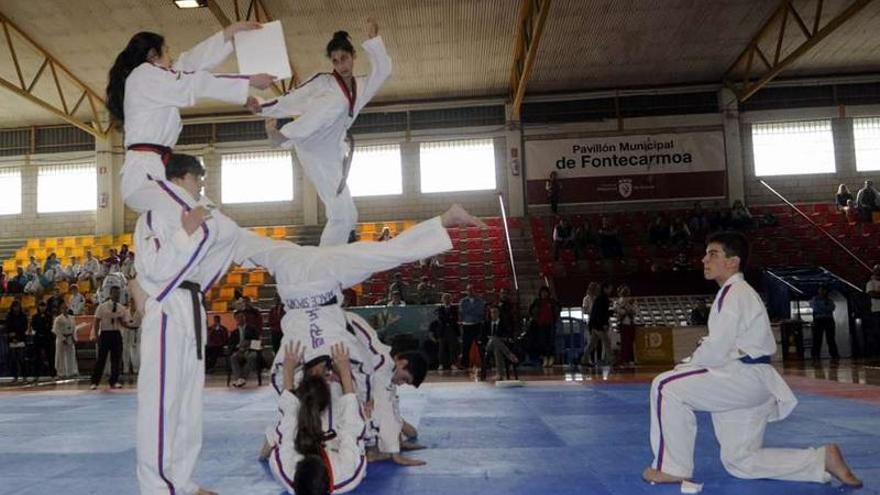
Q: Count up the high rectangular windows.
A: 7